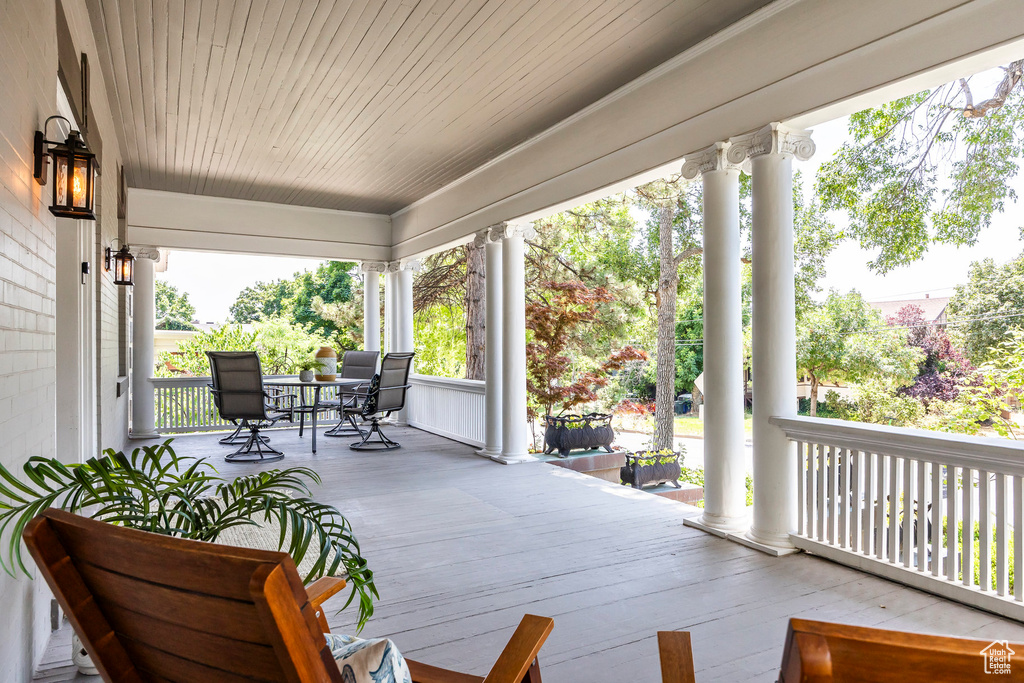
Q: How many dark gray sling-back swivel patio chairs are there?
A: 4